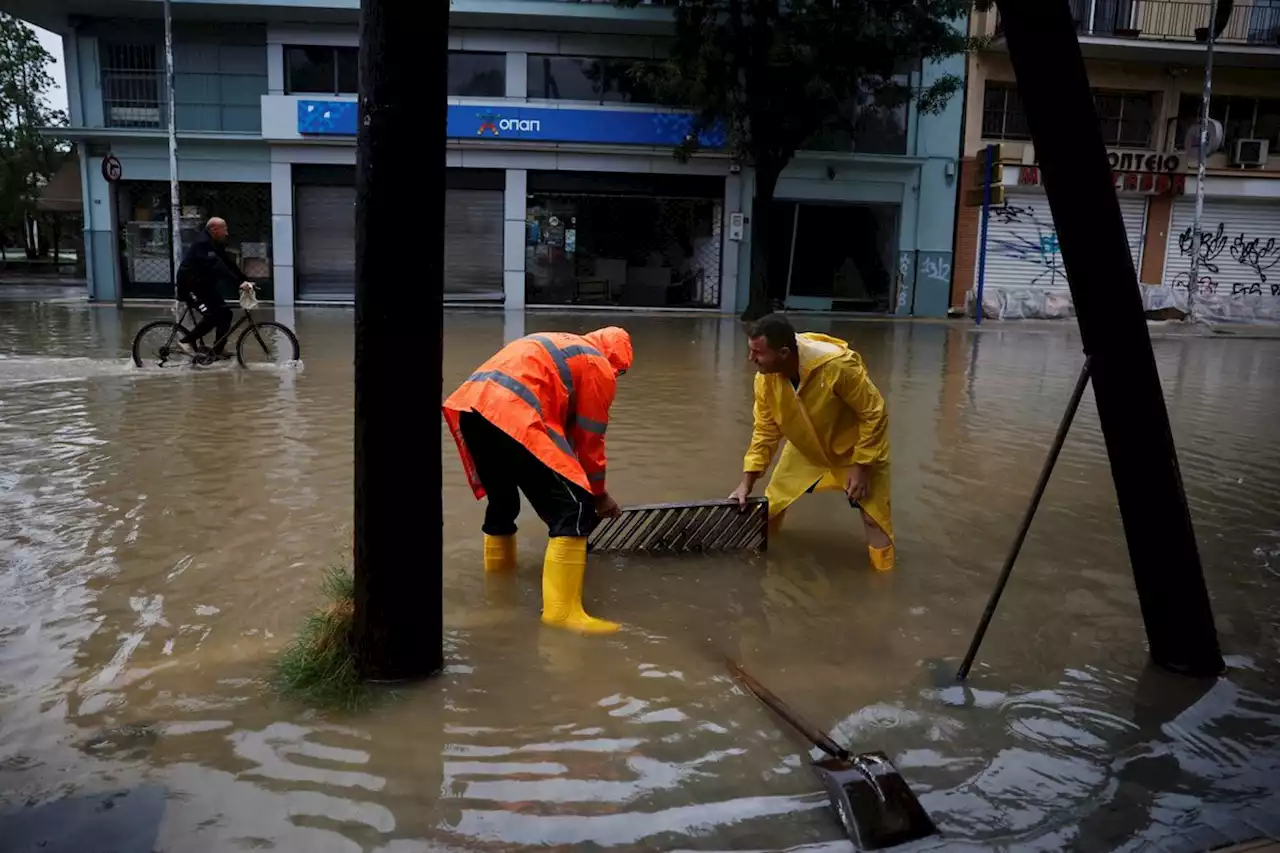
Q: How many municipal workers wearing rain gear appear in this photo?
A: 2